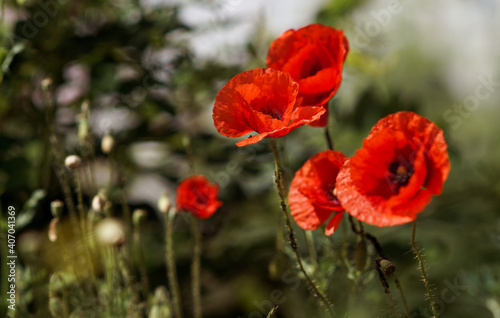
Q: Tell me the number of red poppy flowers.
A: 5